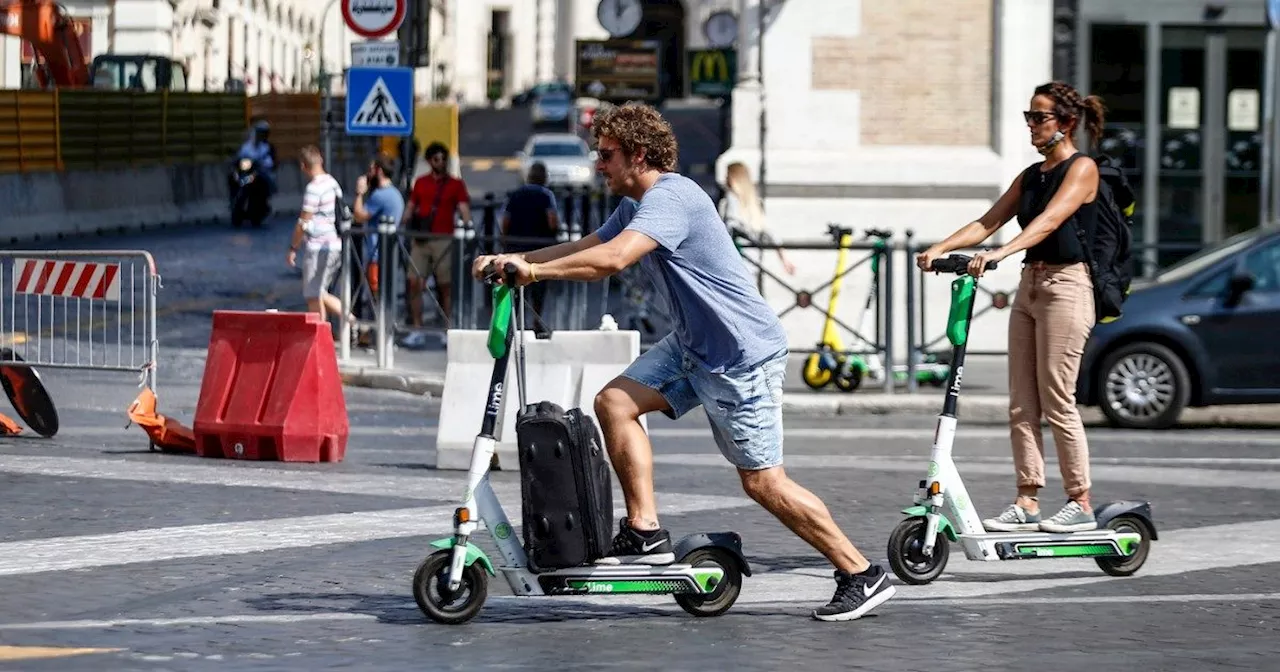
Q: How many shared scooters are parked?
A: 2